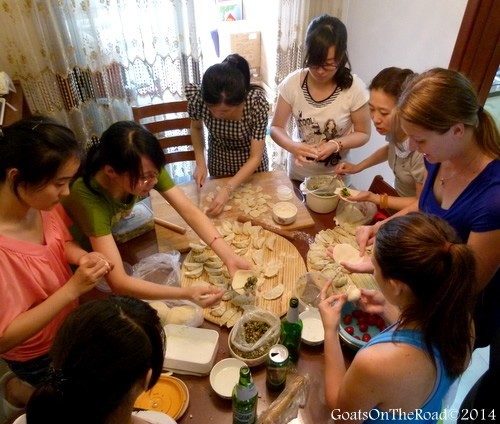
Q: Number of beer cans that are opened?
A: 1